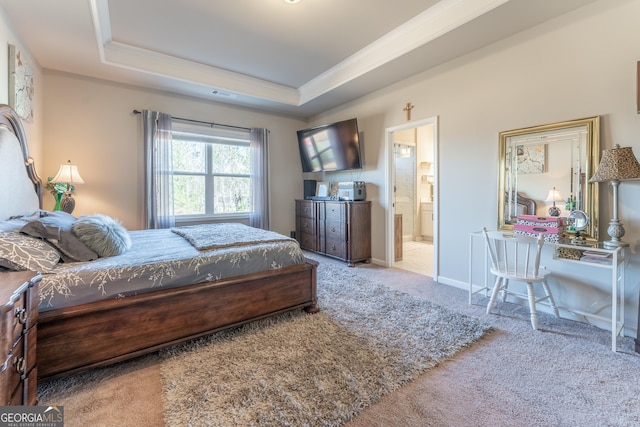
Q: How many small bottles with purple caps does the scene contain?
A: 0